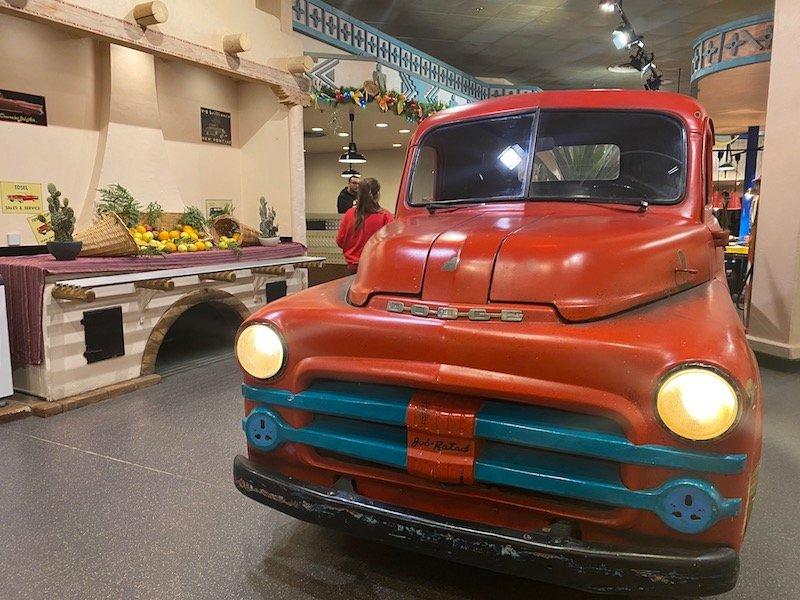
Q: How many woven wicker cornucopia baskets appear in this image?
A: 2